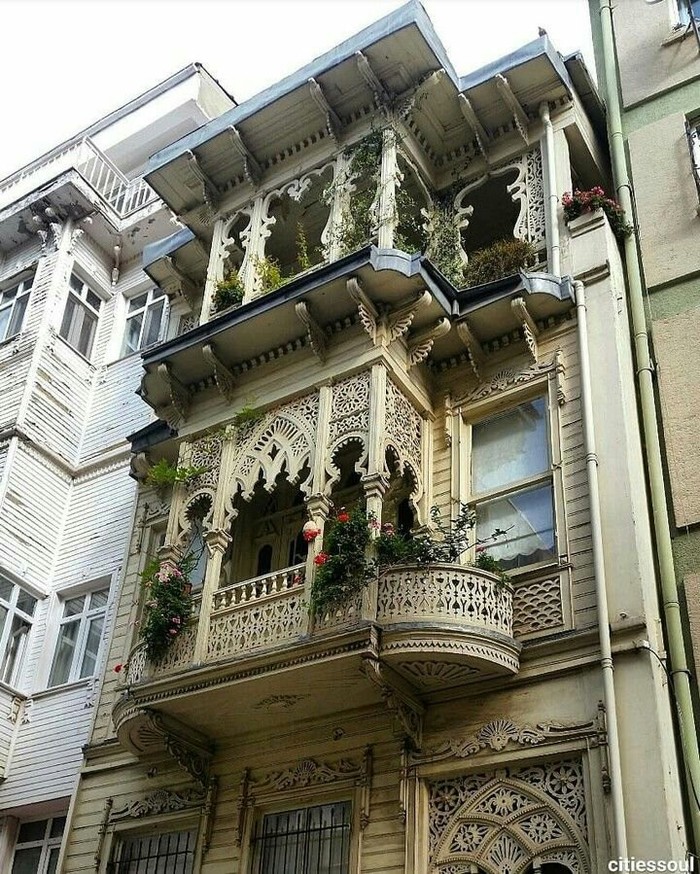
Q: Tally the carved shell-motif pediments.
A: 4